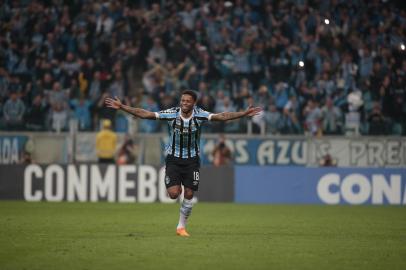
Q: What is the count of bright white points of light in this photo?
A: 3